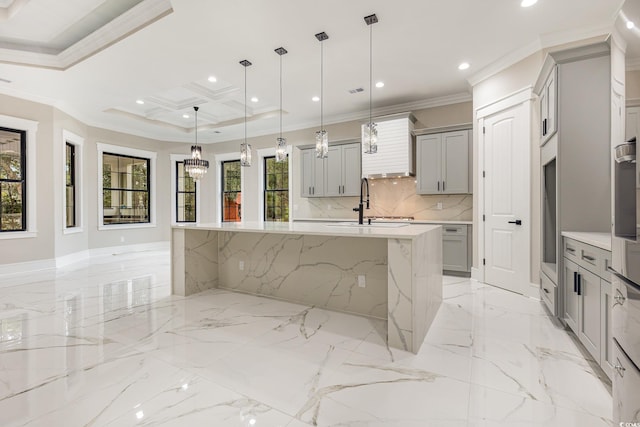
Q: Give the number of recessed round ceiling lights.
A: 9